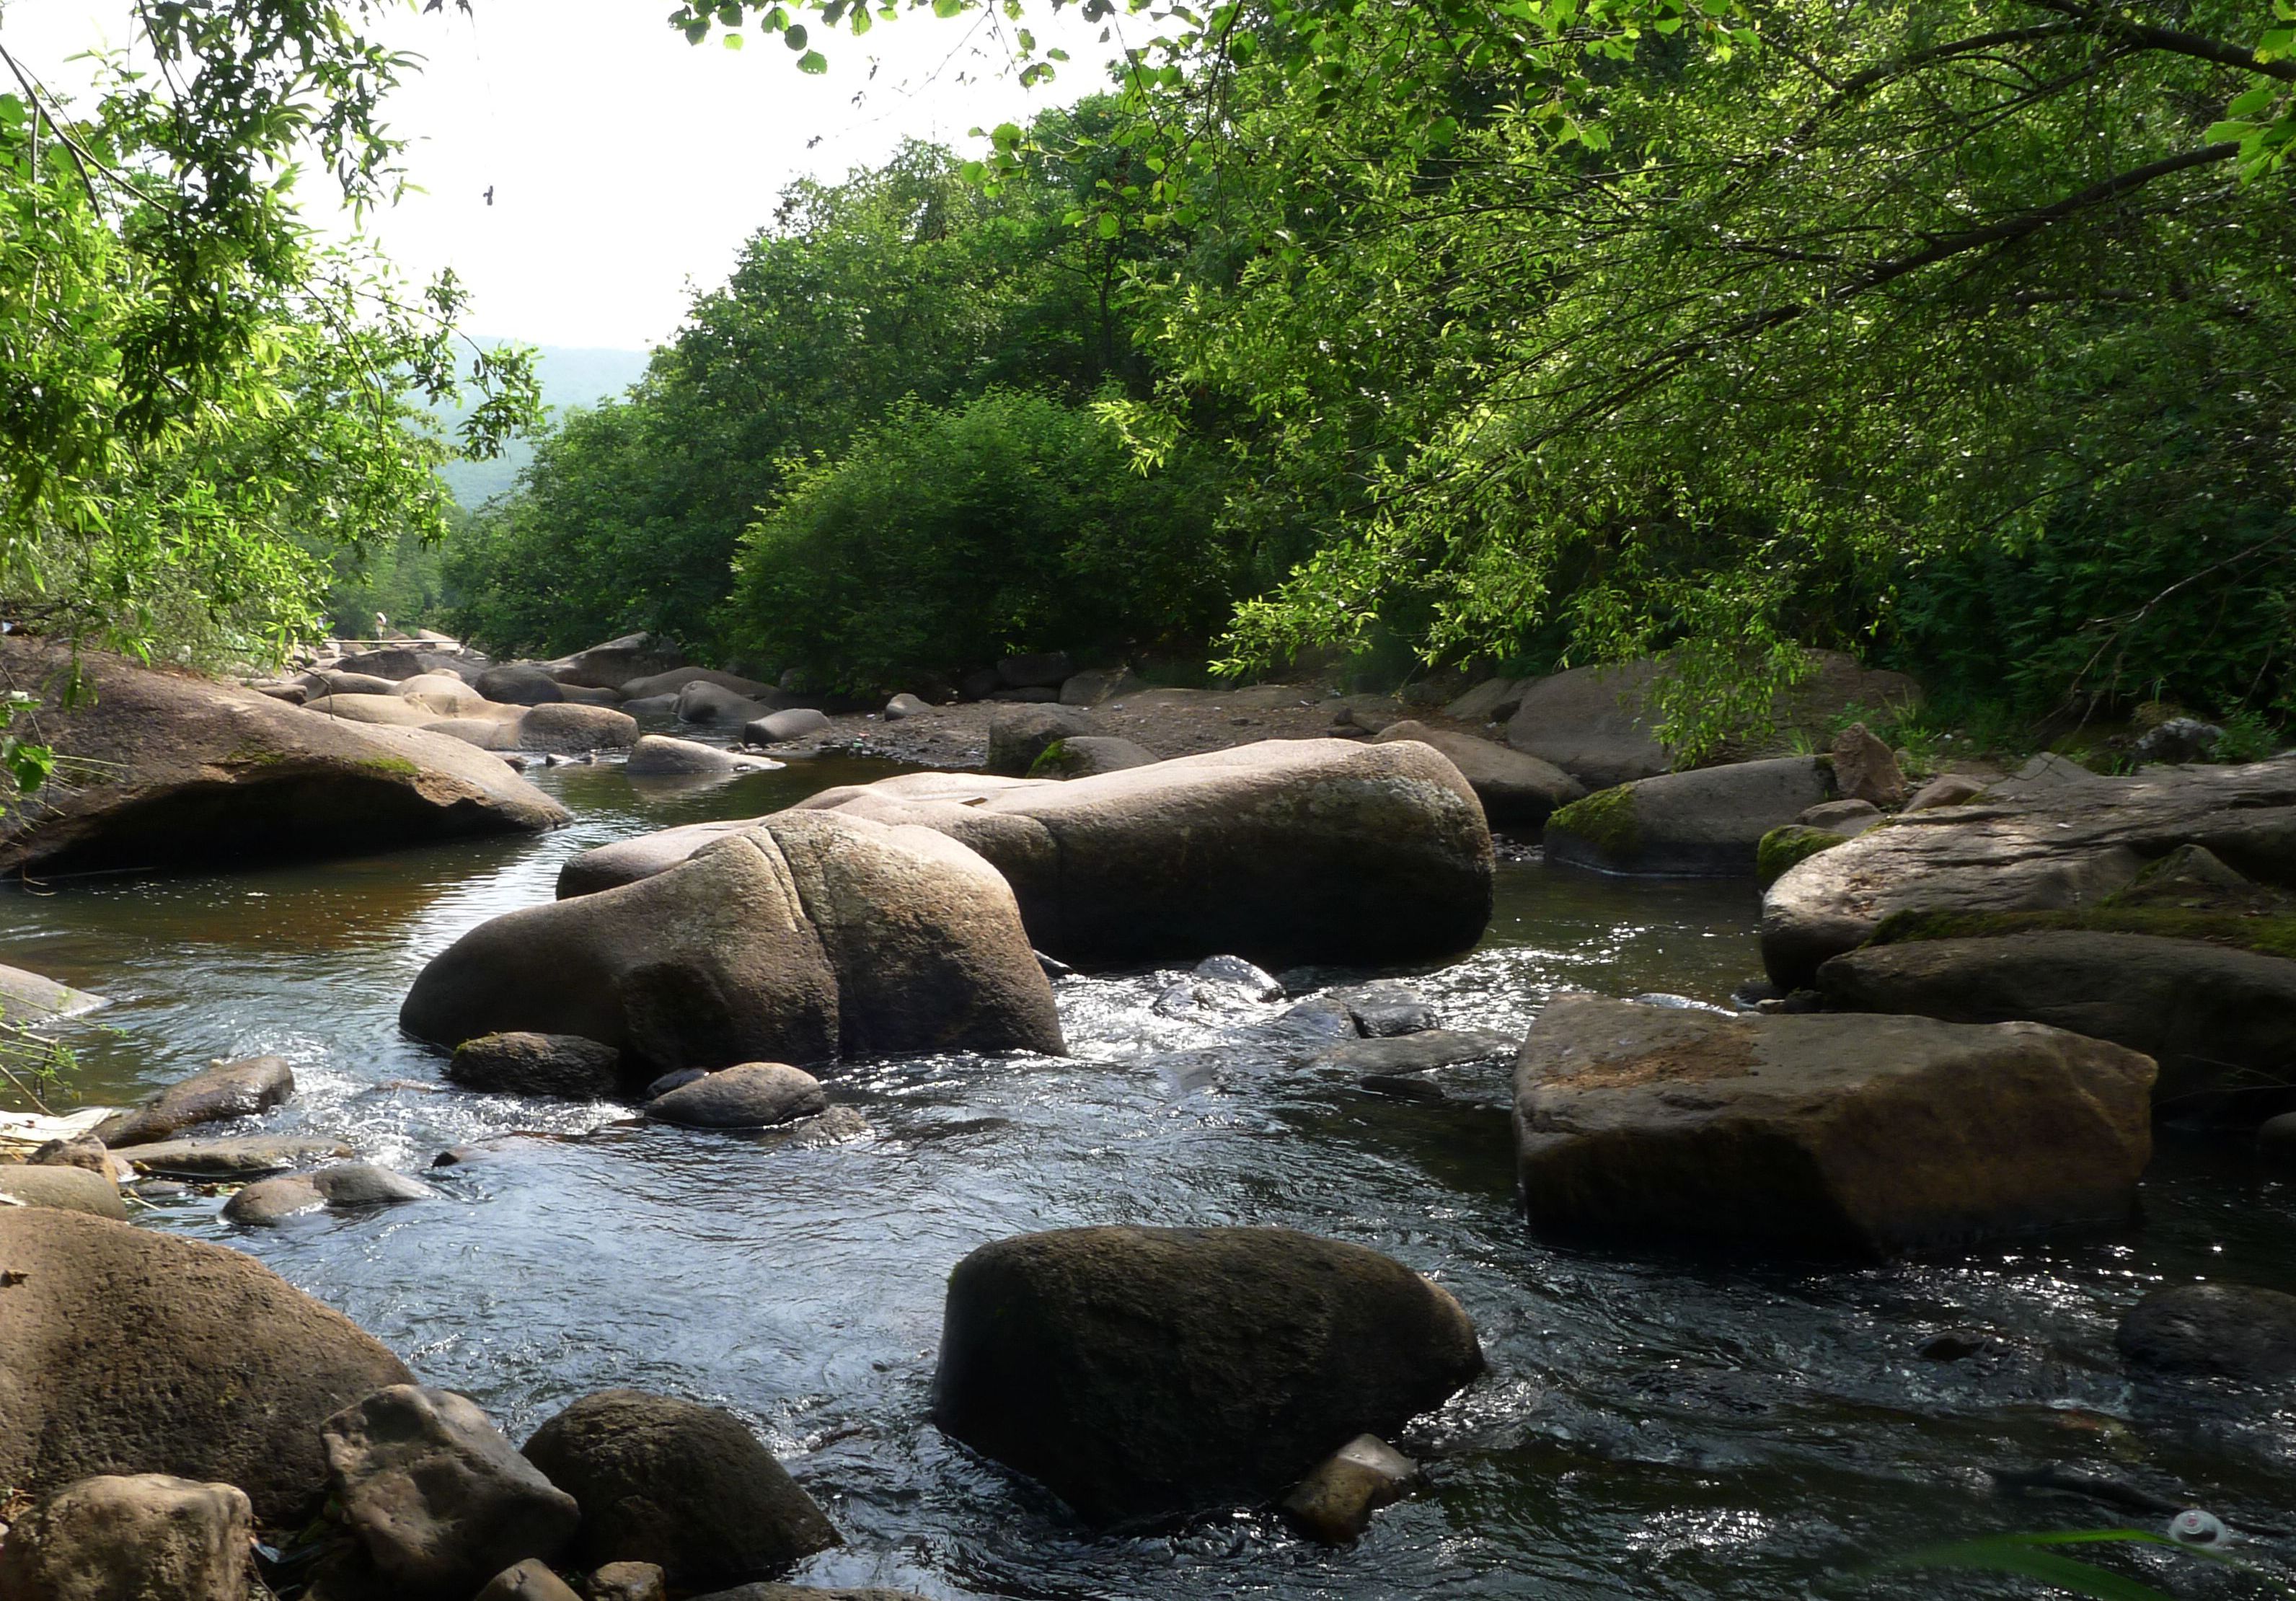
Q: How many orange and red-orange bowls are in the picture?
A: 0